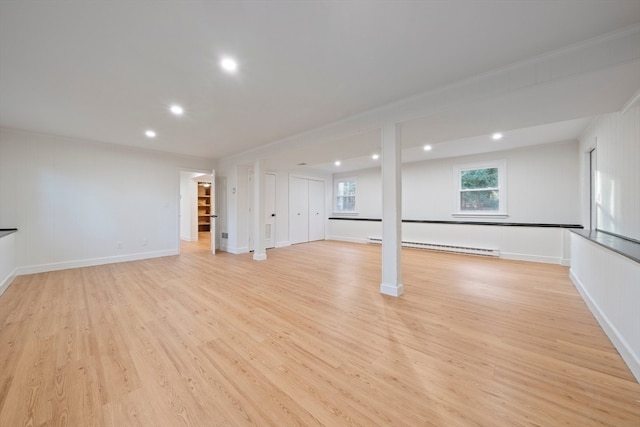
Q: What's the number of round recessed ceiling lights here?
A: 7